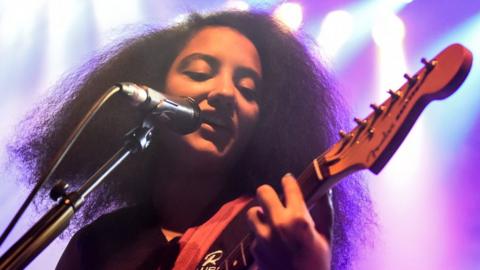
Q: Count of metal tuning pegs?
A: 6